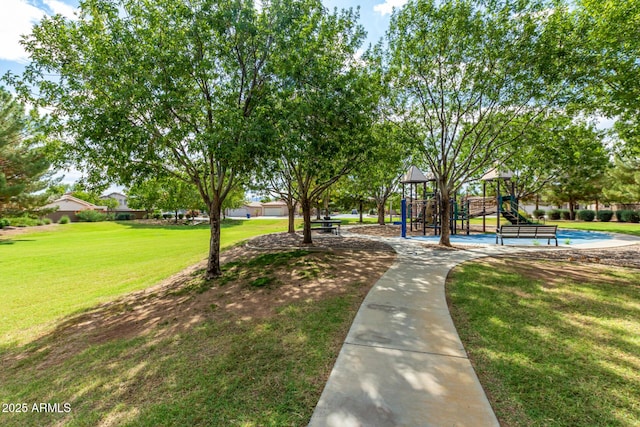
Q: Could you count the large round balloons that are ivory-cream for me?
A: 0